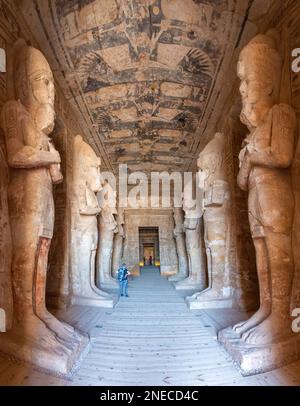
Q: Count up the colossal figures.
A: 8